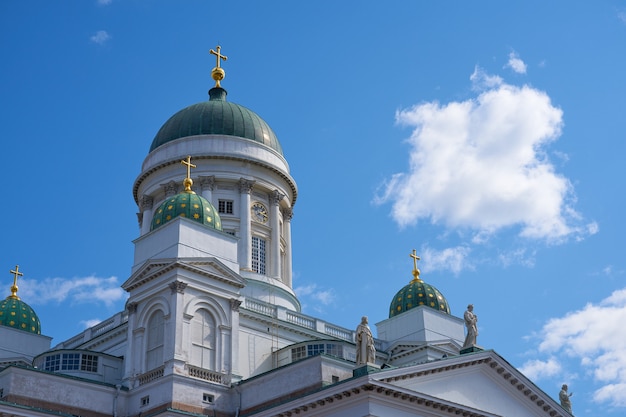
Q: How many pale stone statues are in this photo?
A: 3